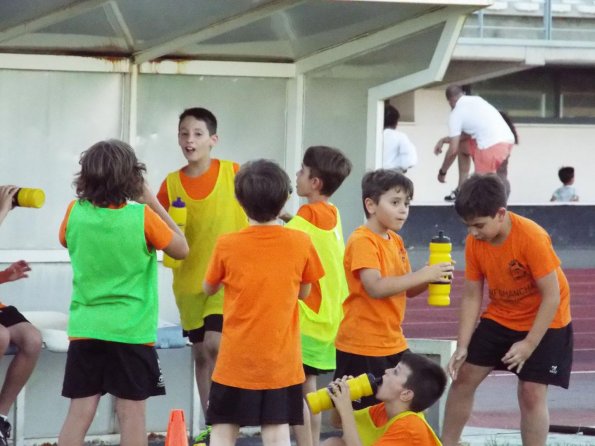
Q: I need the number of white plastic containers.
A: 0